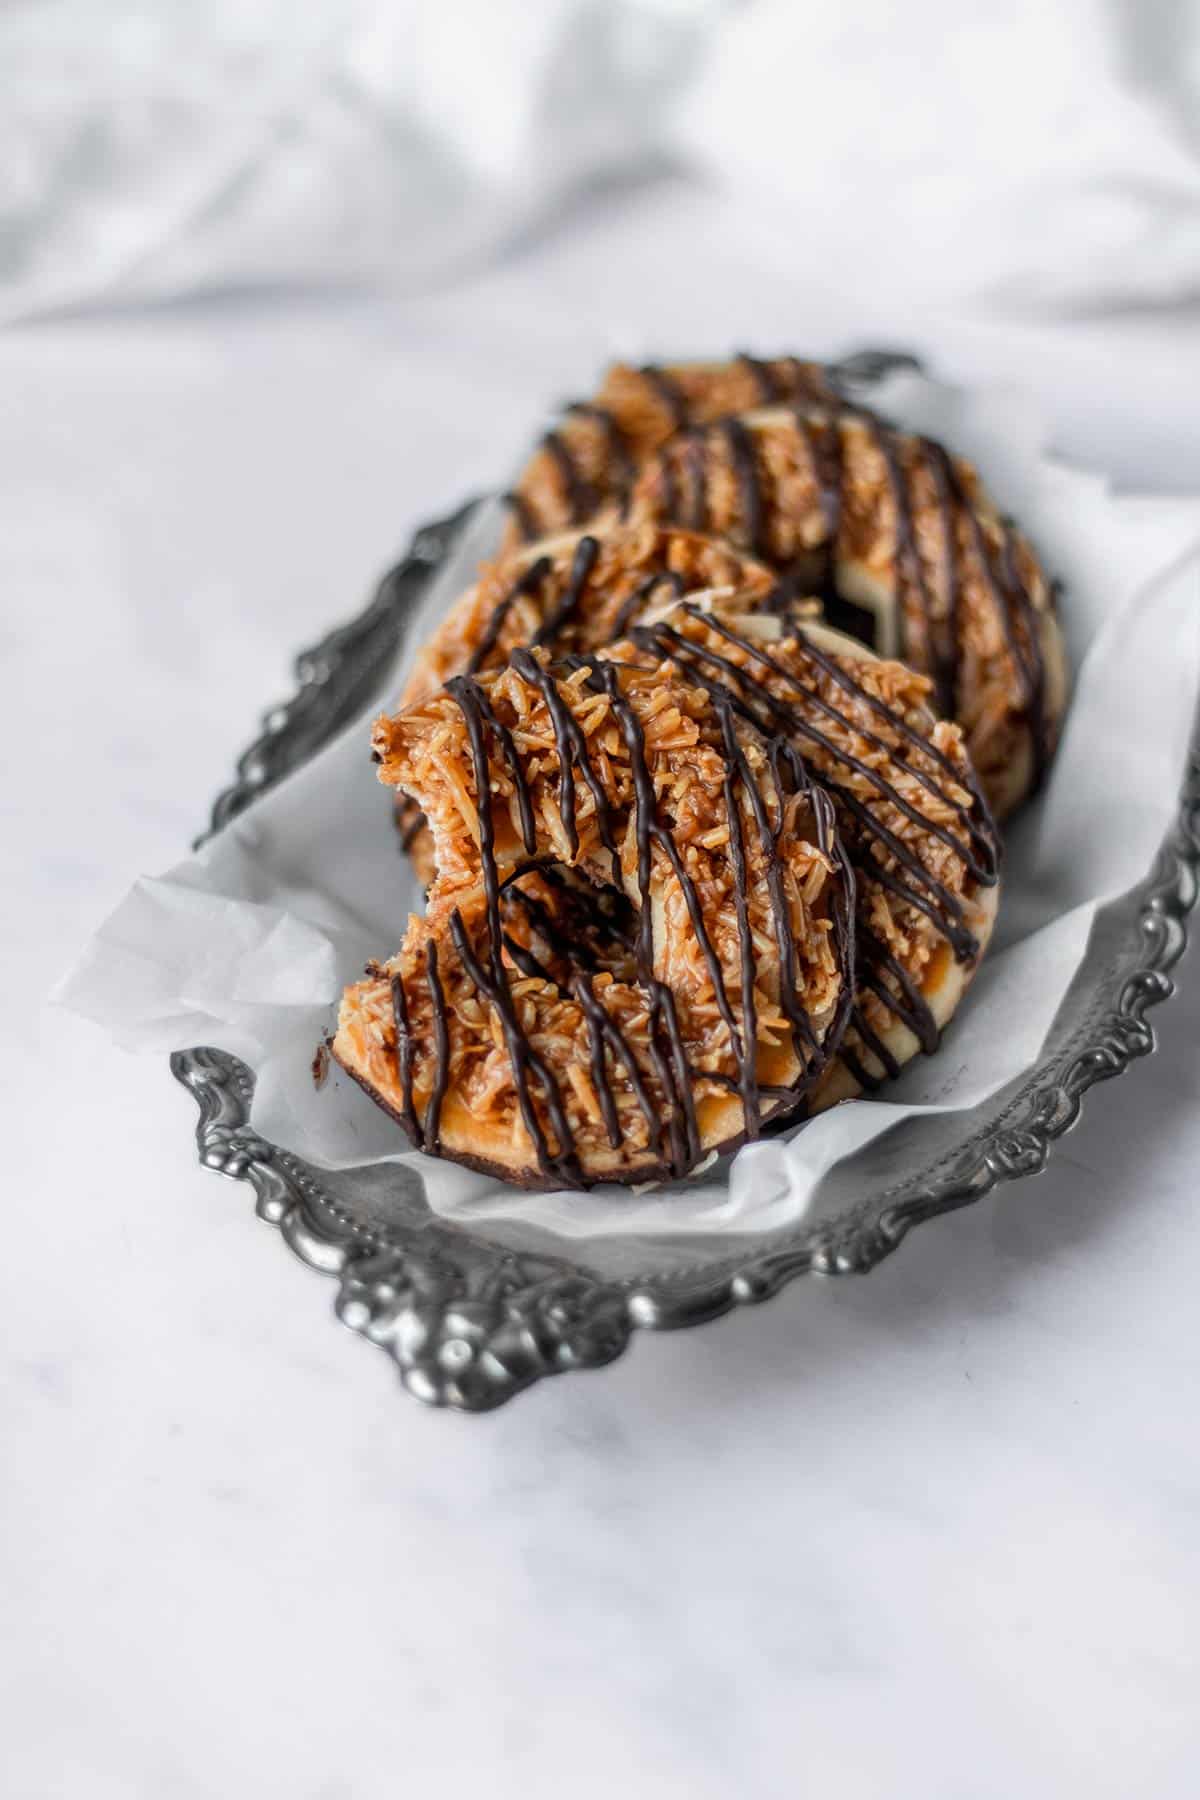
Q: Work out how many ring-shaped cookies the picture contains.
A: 5